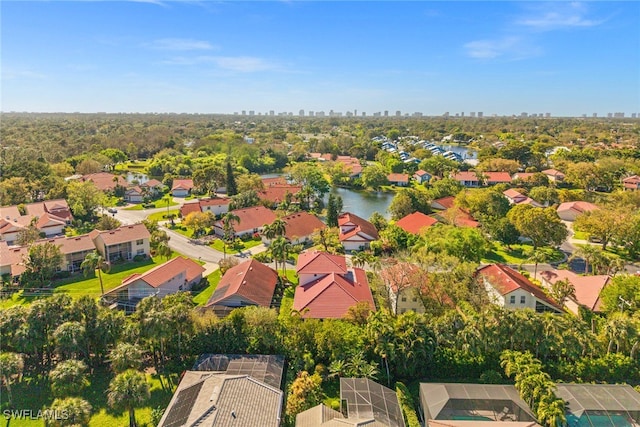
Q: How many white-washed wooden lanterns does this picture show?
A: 0